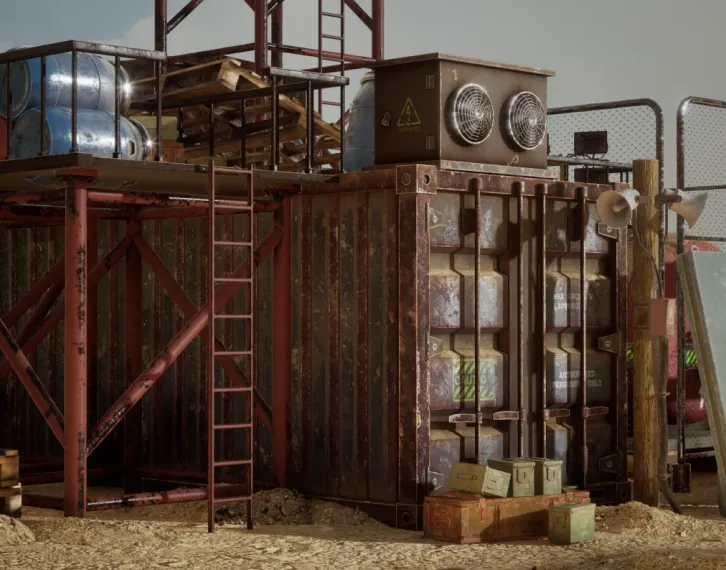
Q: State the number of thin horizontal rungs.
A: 14